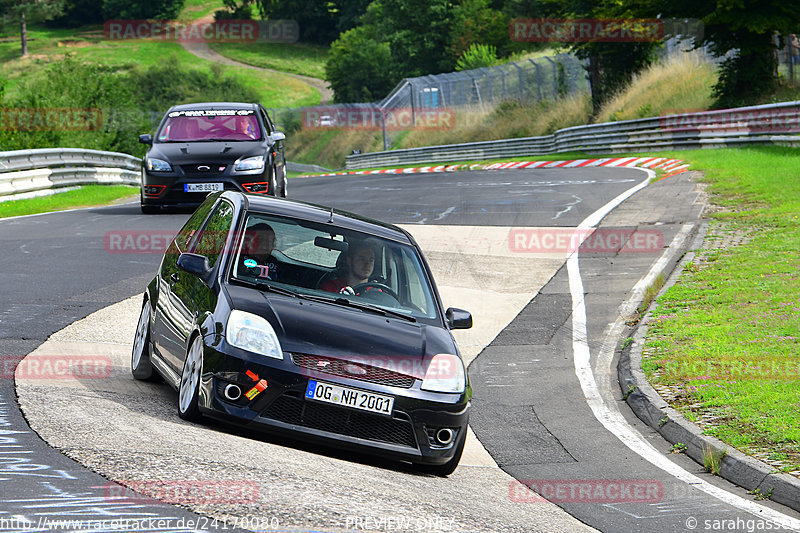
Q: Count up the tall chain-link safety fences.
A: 1